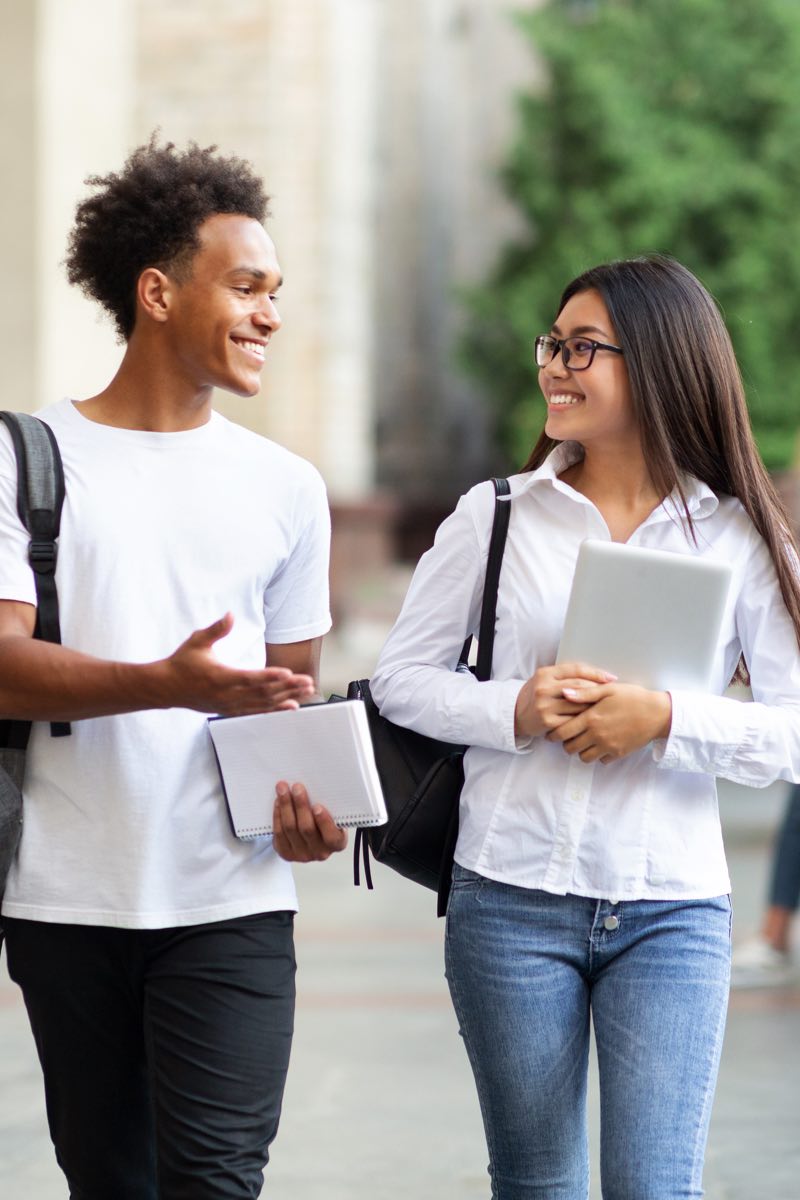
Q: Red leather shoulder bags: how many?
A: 0